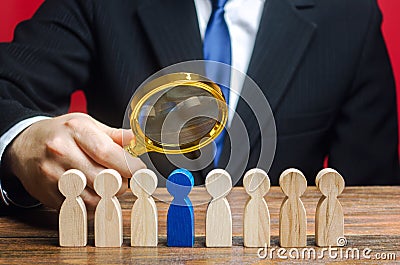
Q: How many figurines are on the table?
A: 8